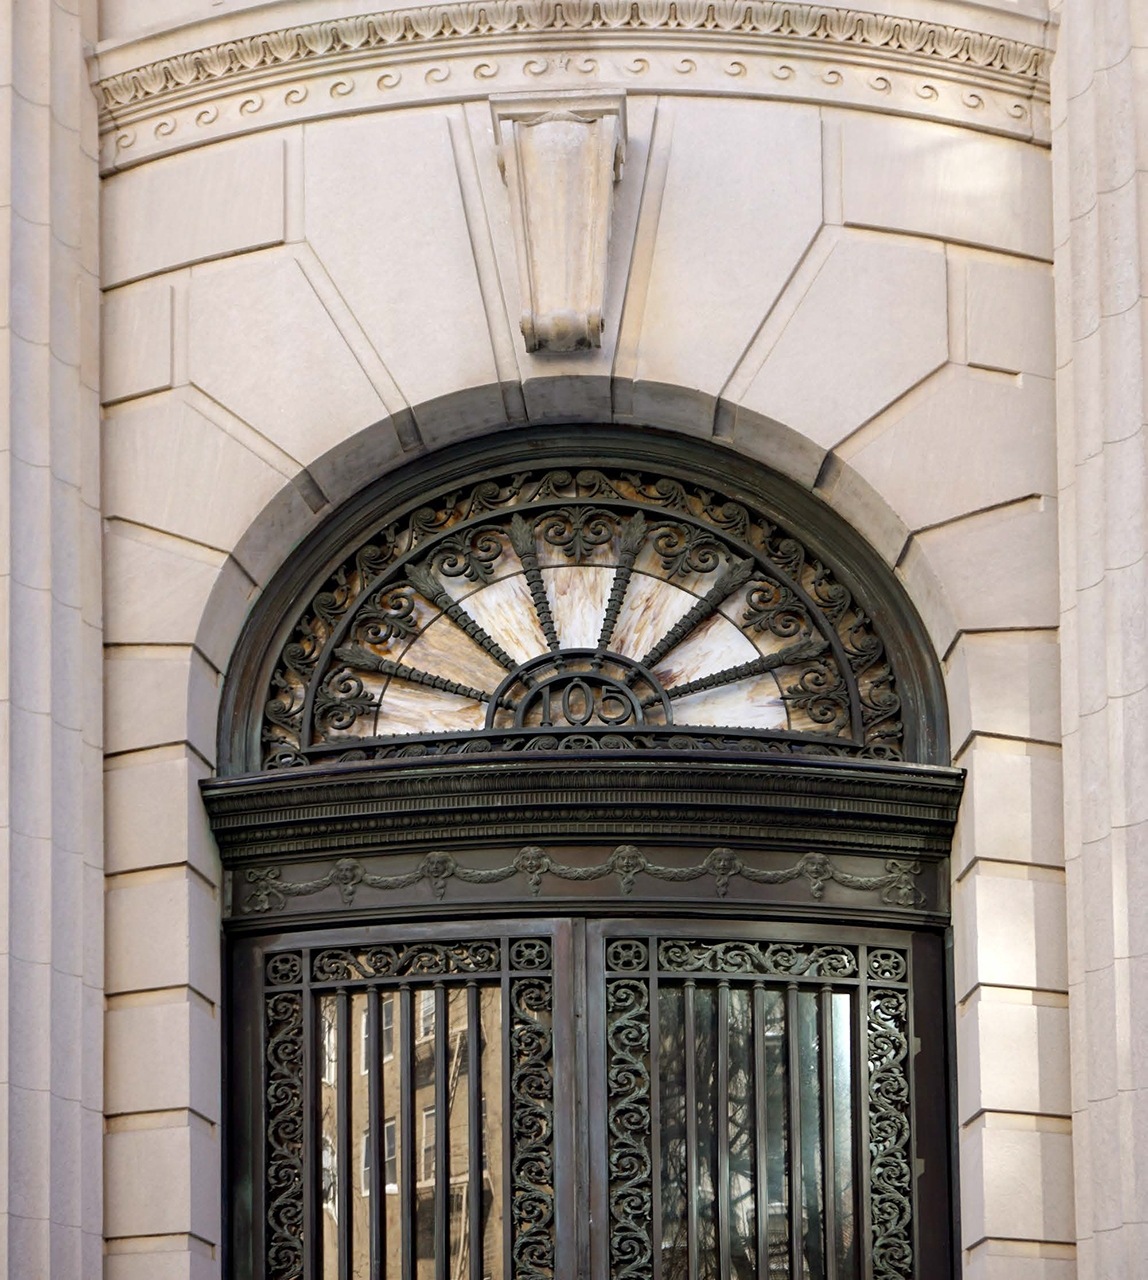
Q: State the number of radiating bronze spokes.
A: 6